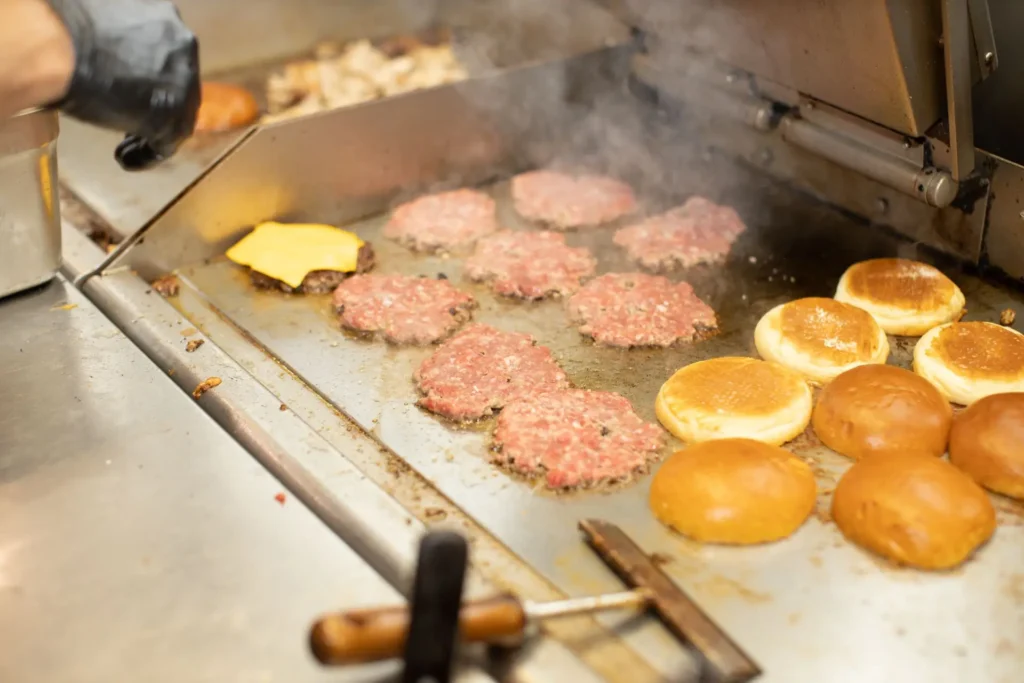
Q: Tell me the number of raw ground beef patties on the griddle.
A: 8